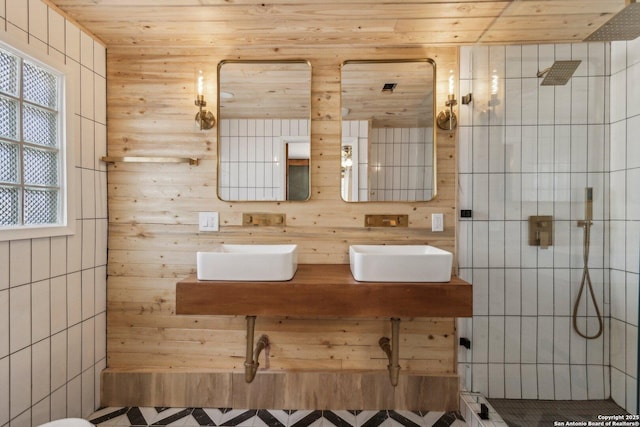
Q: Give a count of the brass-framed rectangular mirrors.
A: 2